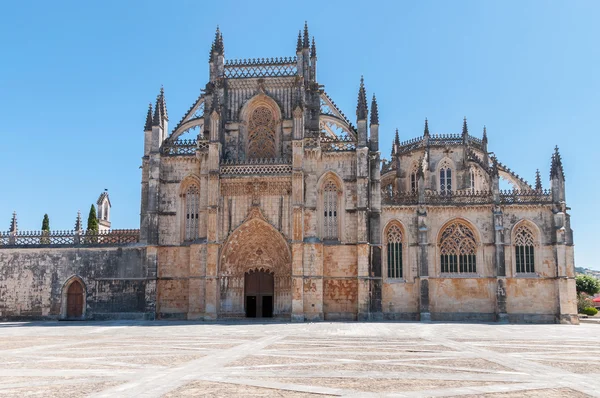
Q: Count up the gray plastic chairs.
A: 0